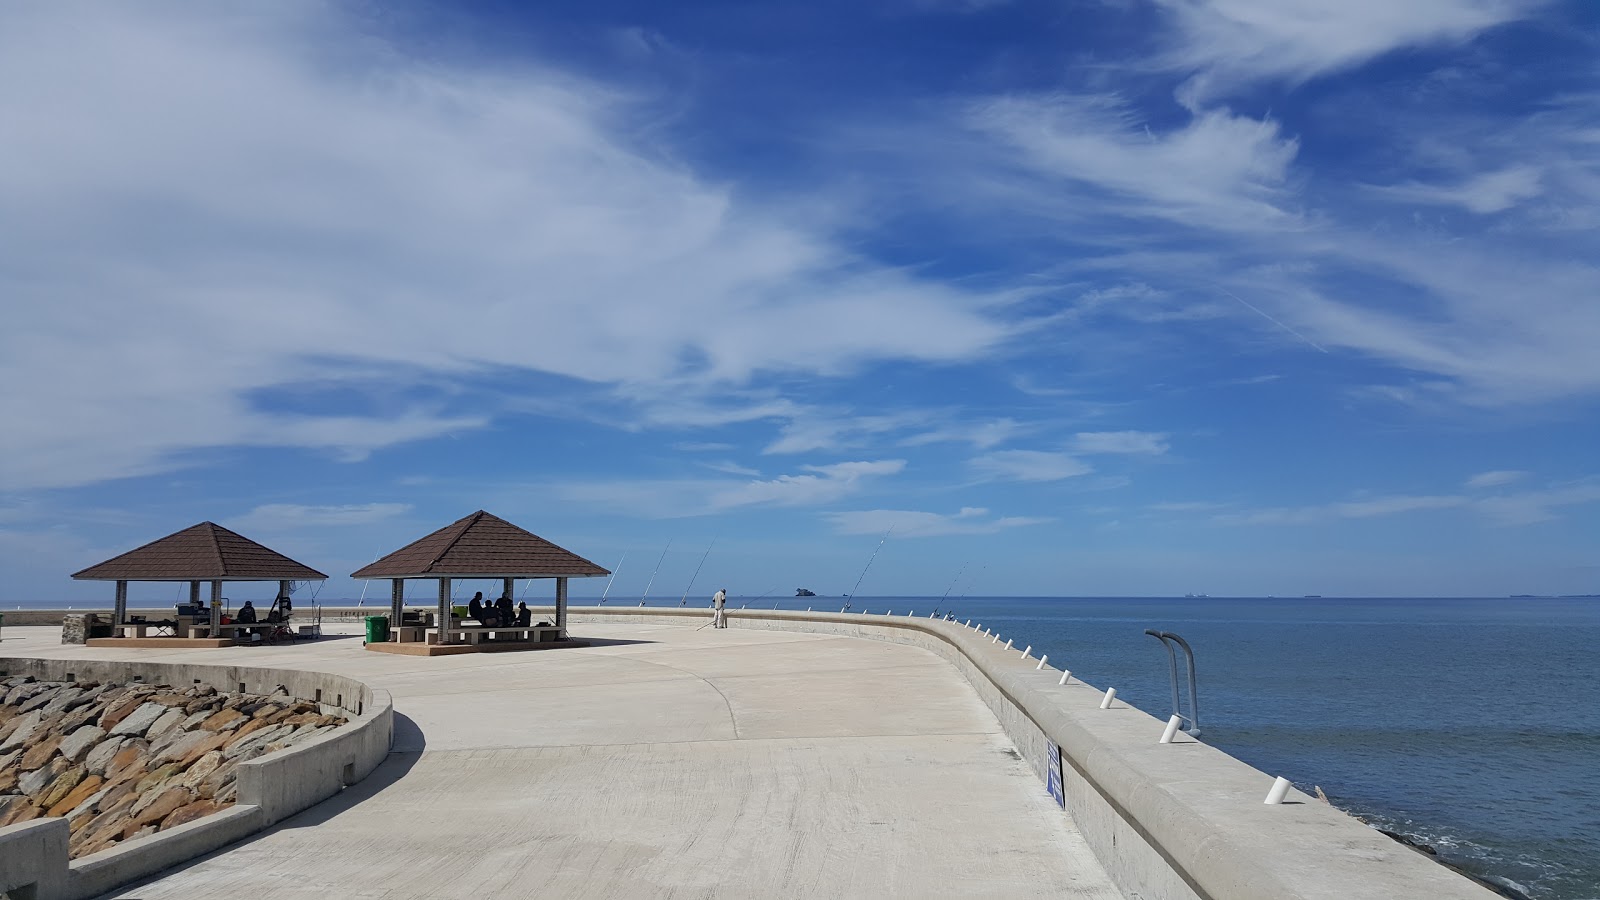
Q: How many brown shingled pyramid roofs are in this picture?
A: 2